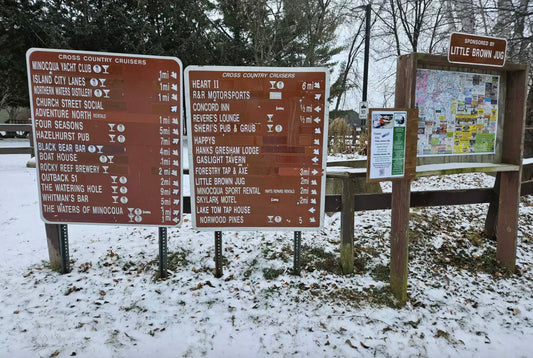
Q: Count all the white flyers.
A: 1